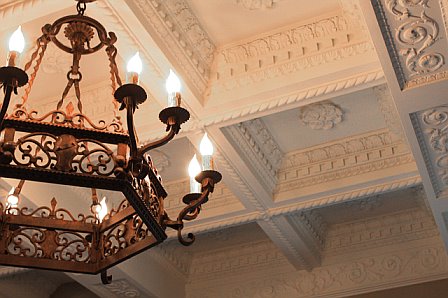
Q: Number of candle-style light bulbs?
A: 7